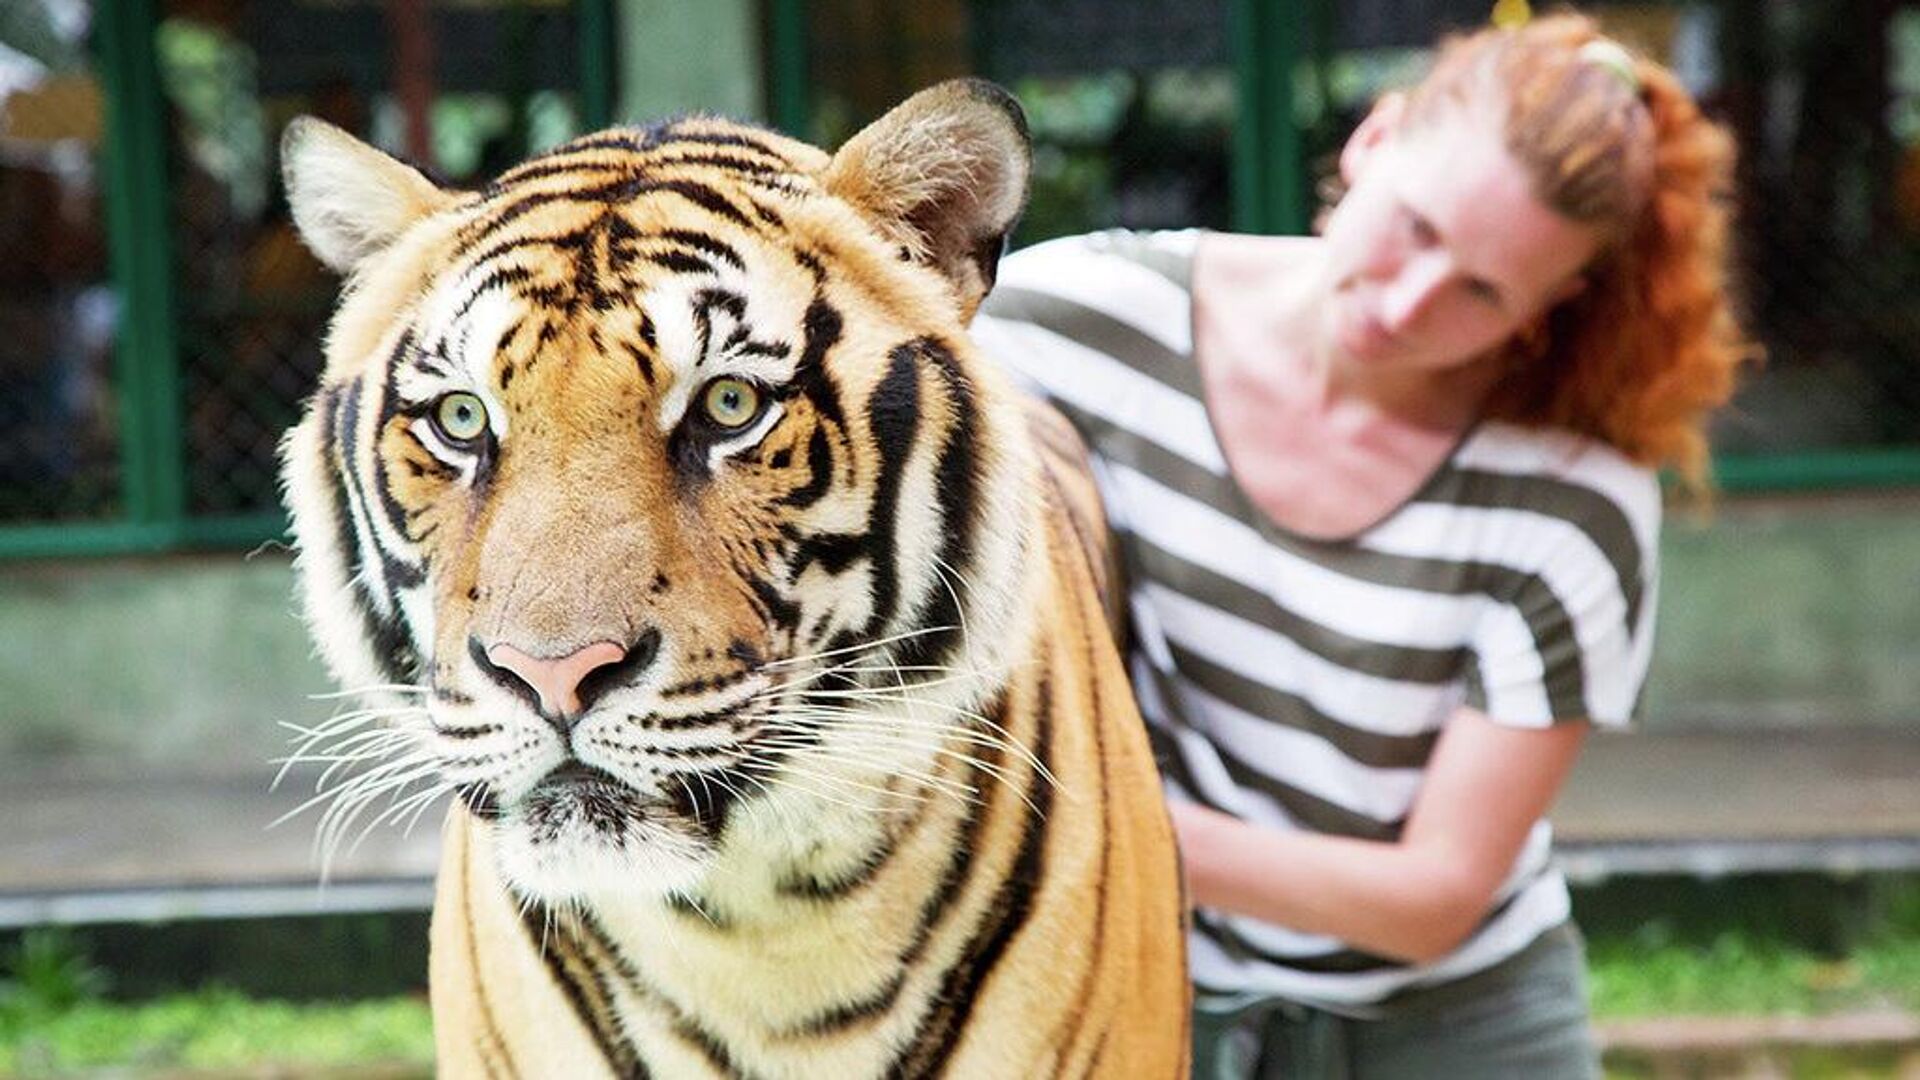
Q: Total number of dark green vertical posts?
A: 4